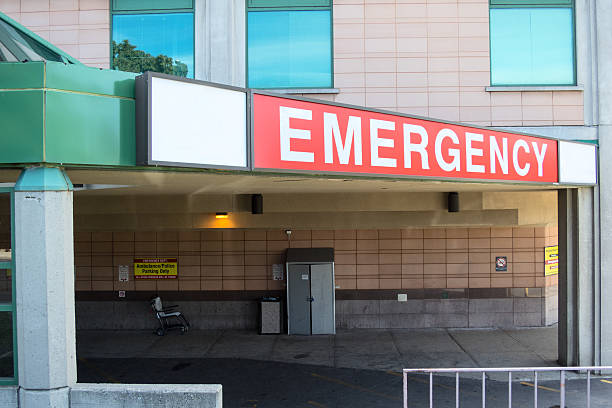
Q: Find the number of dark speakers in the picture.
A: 2